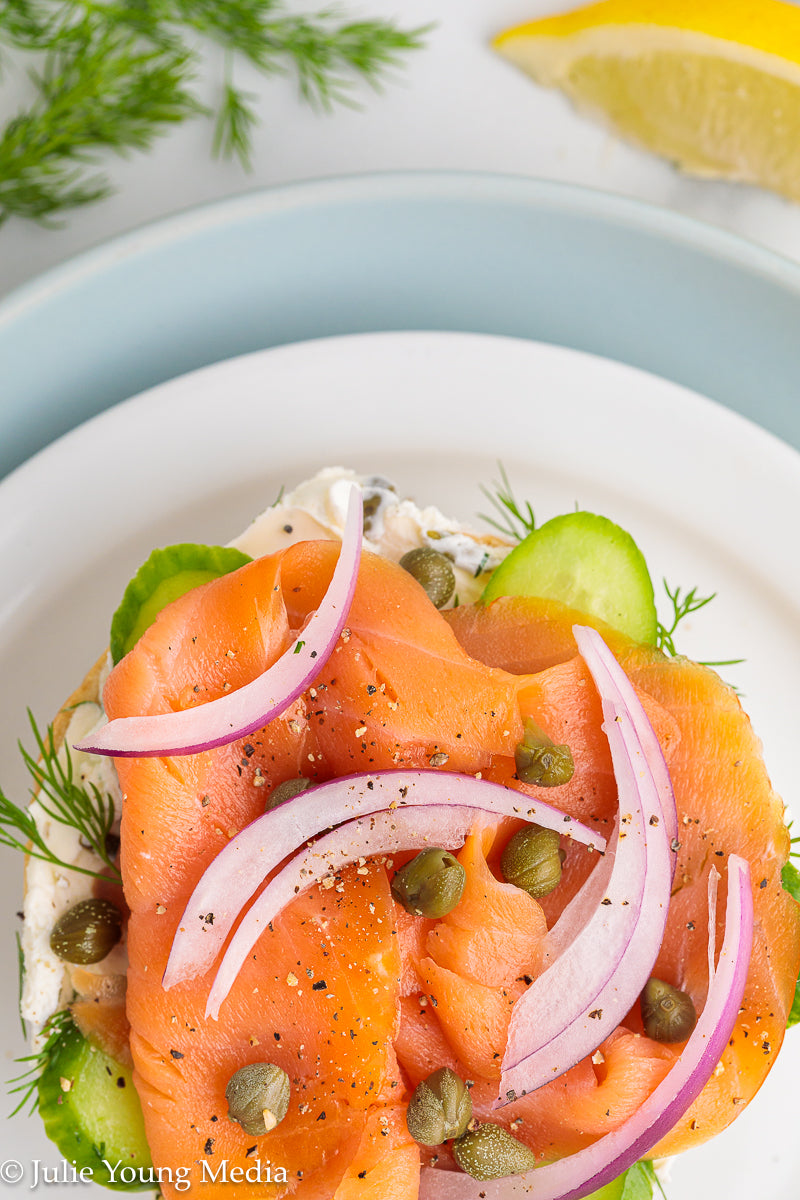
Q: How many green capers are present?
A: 10